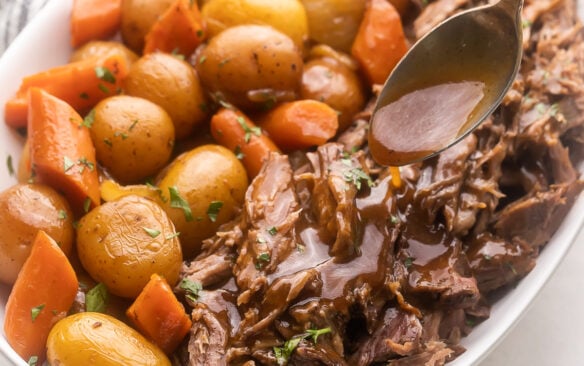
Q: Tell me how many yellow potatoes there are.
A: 12